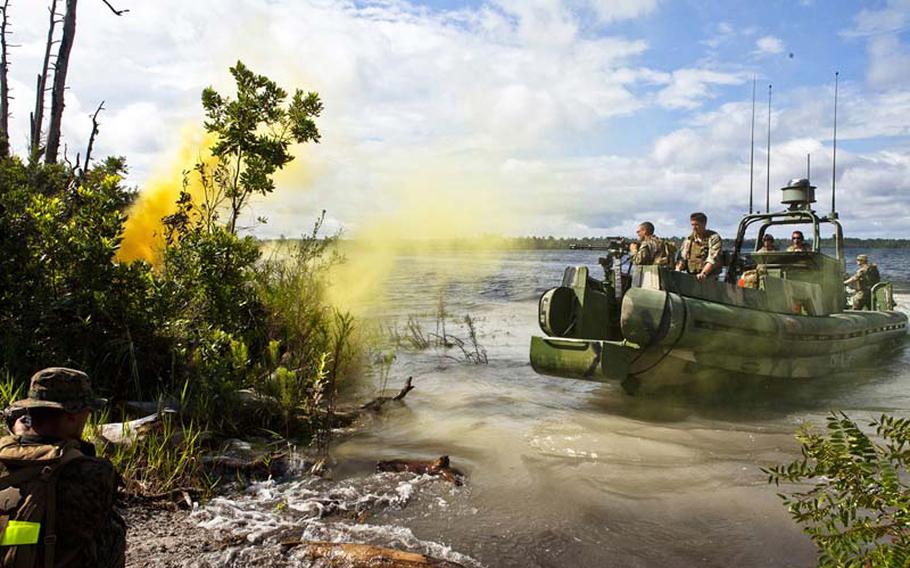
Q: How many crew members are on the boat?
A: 5